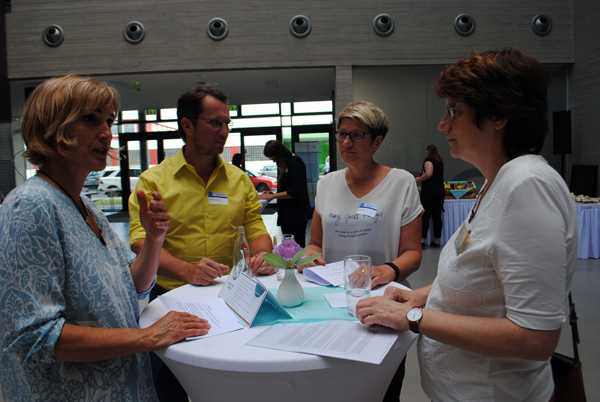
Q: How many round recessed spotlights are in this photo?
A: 7